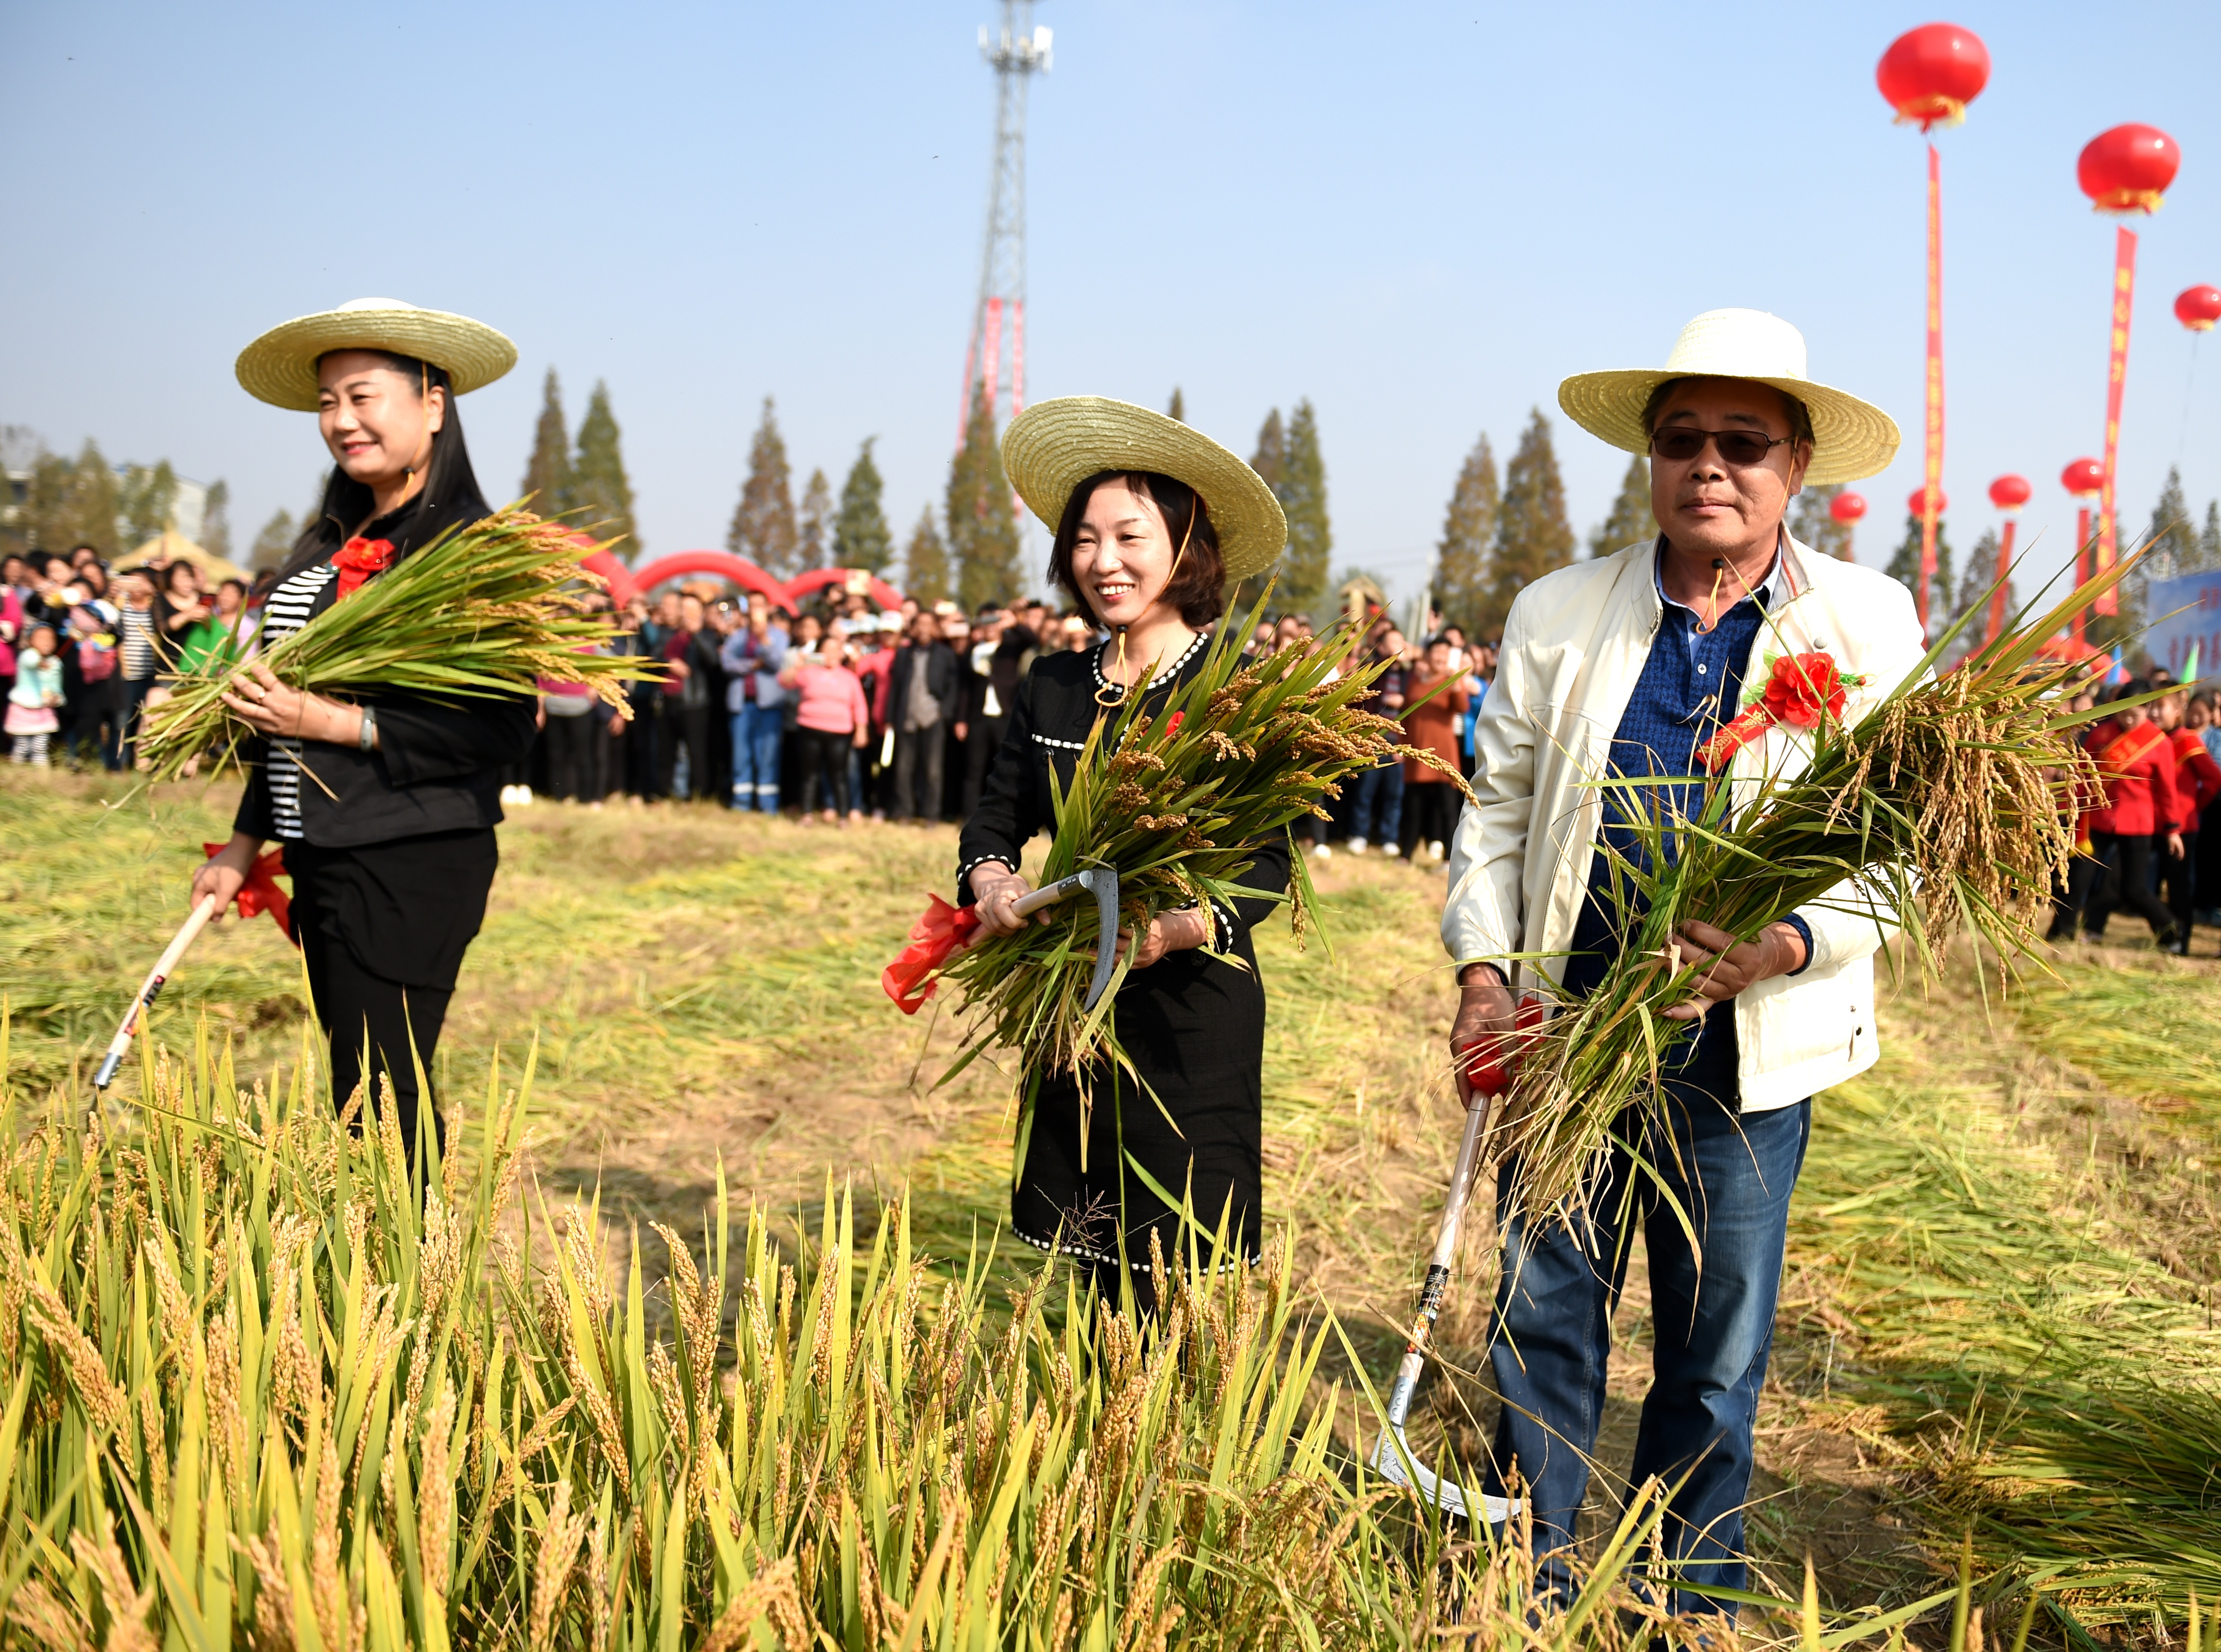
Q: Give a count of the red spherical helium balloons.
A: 7